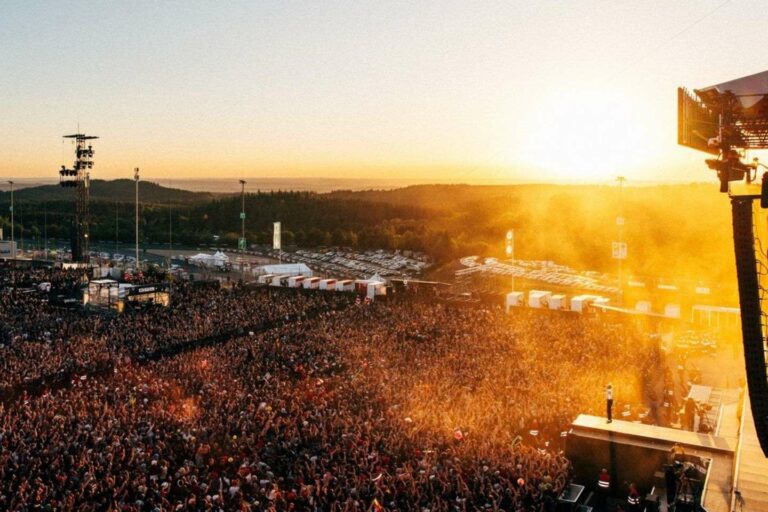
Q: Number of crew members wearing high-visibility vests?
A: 2